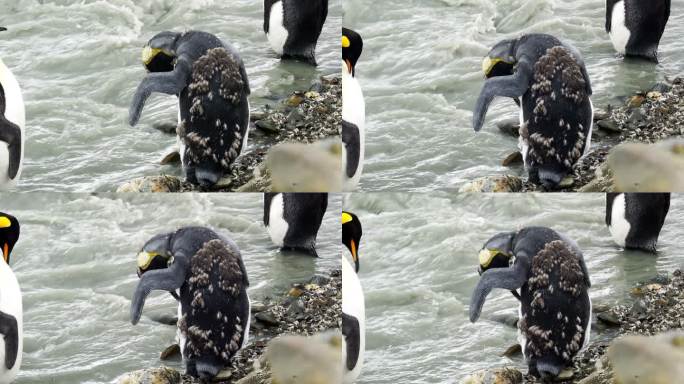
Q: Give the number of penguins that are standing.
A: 12